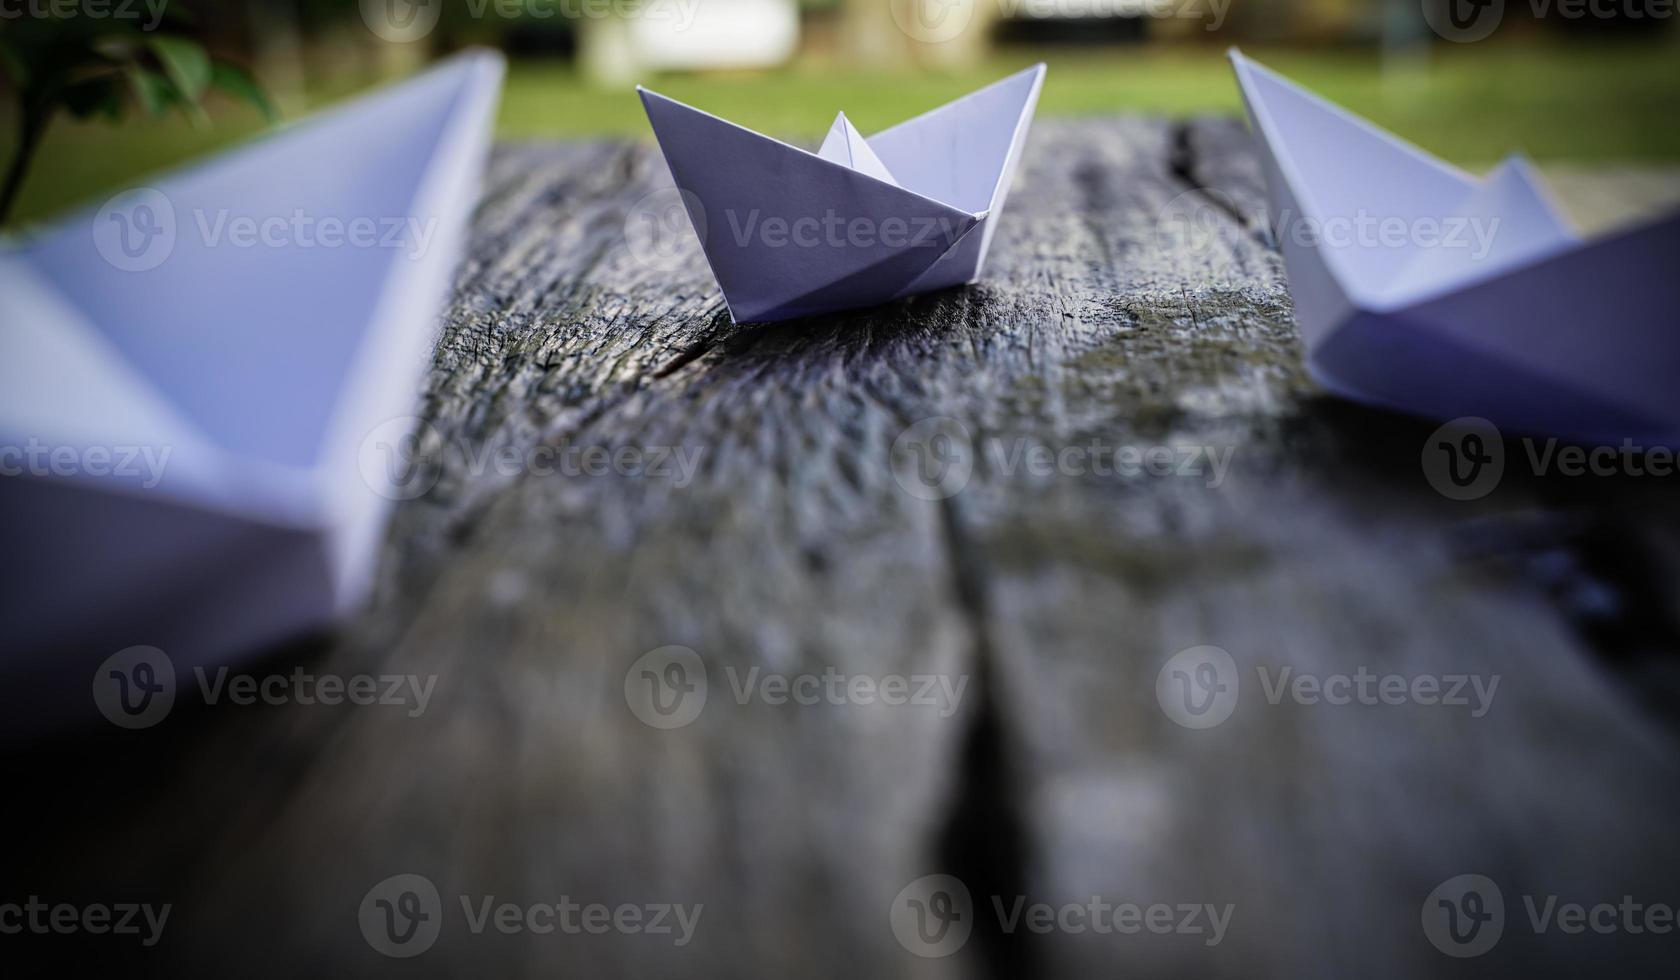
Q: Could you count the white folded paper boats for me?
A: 3